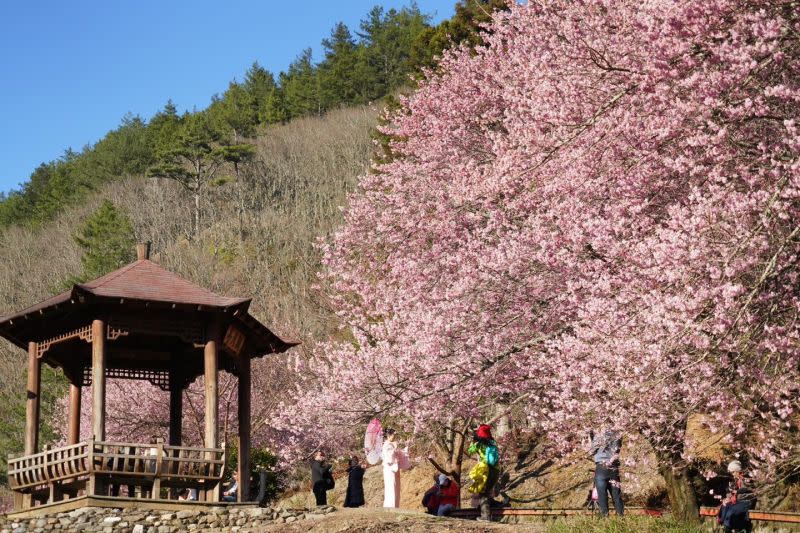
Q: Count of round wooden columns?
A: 6